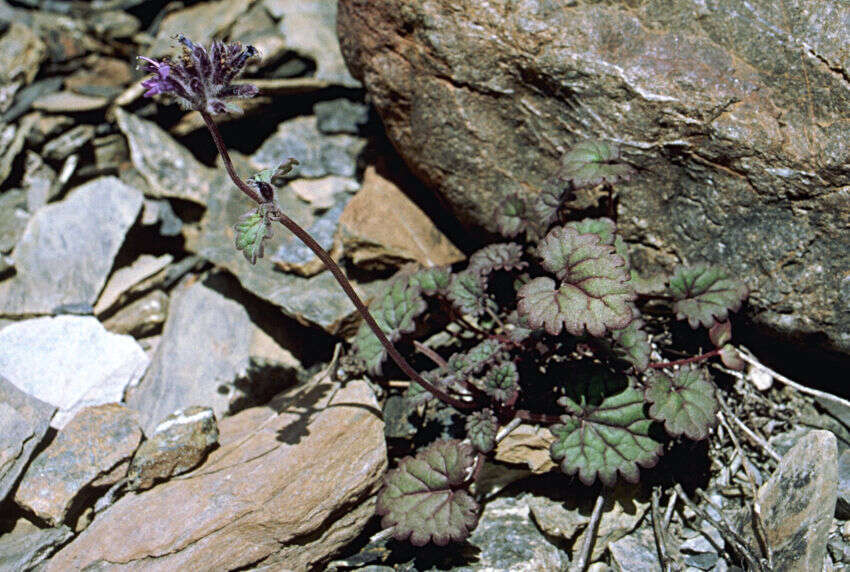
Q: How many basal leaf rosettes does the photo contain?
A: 1